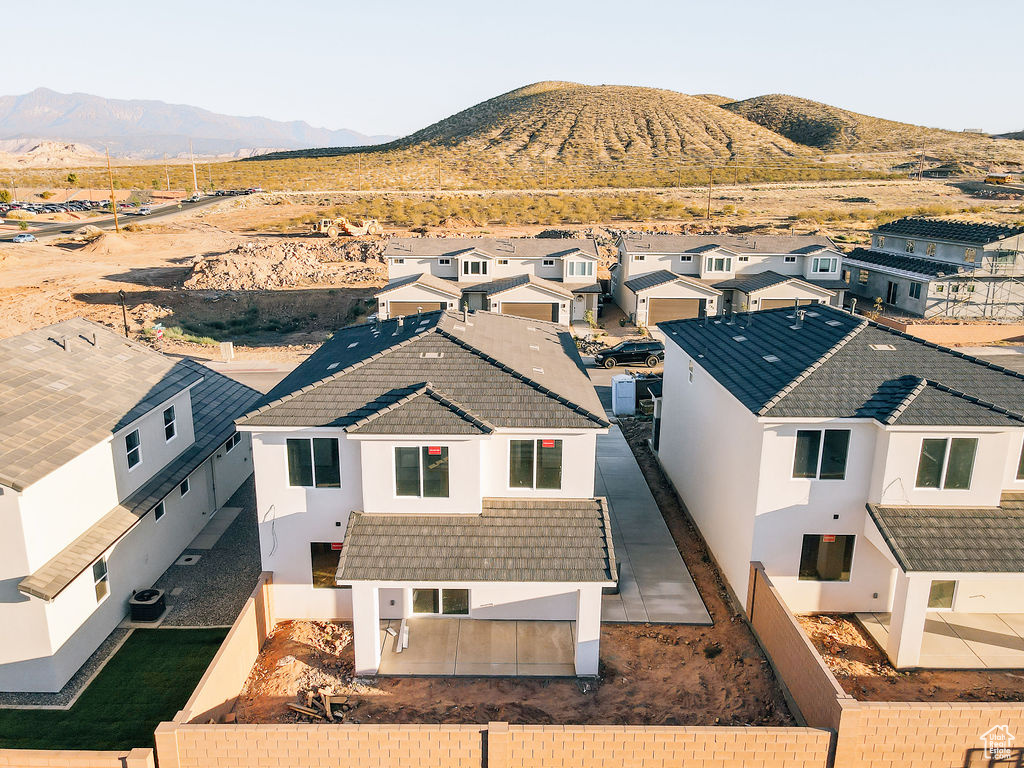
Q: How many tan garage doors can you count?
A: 4